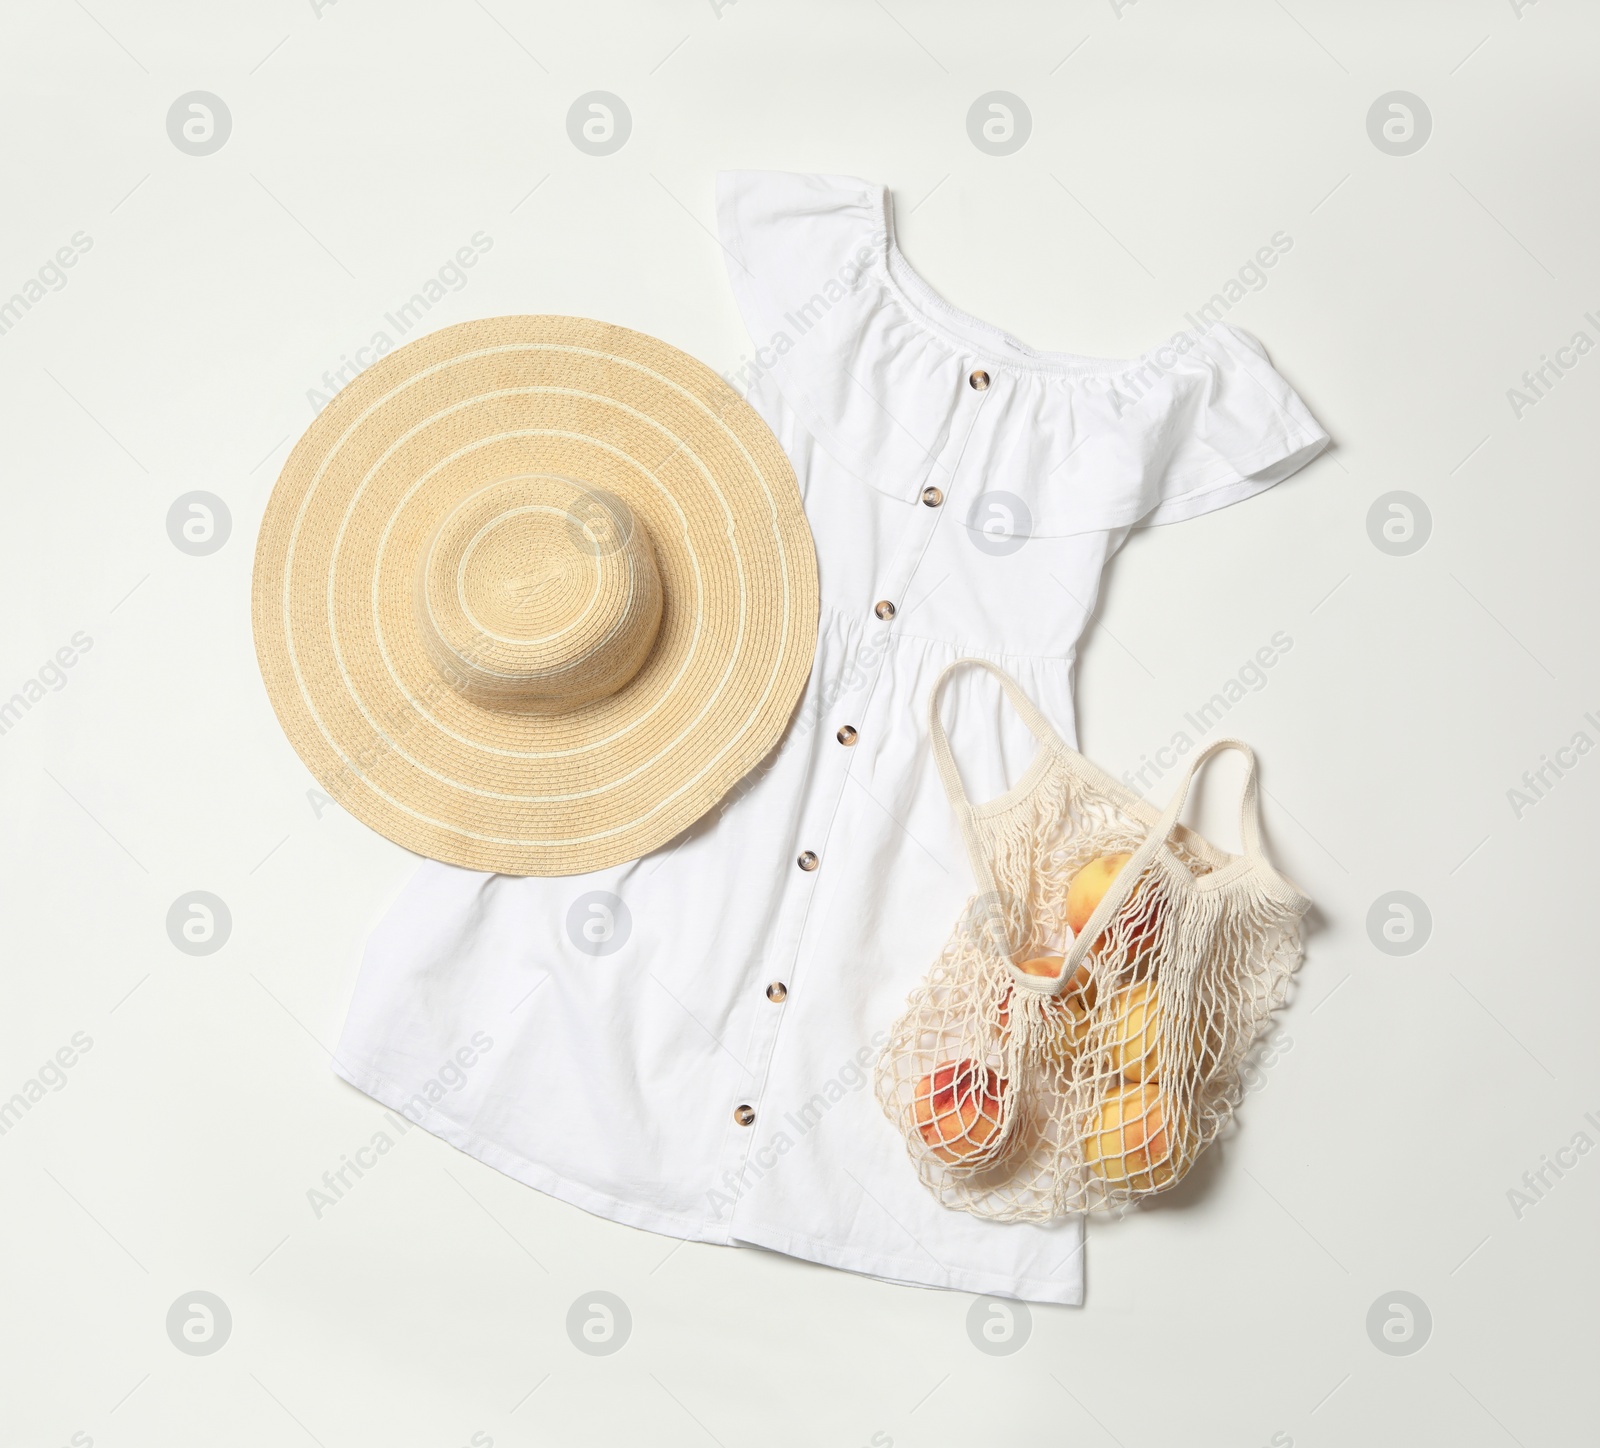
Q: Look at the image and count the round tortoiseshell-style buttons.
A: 7